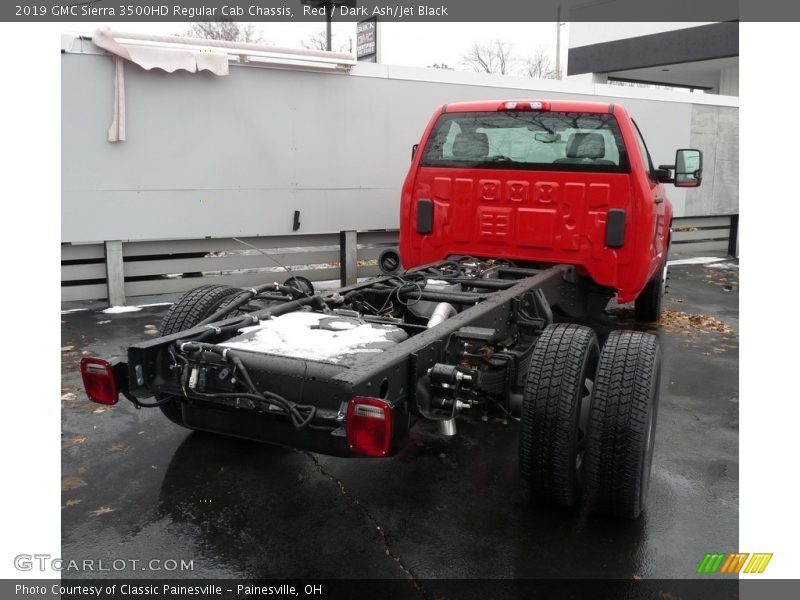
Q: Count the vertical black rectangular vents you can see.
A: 2